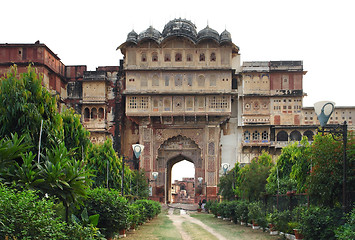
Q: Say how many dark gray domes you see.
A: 5